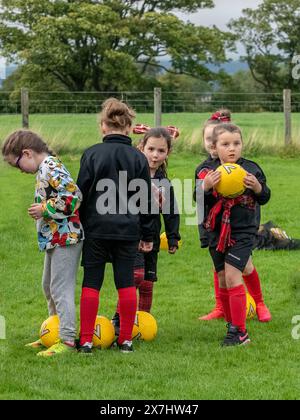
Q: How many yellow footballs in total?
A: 6